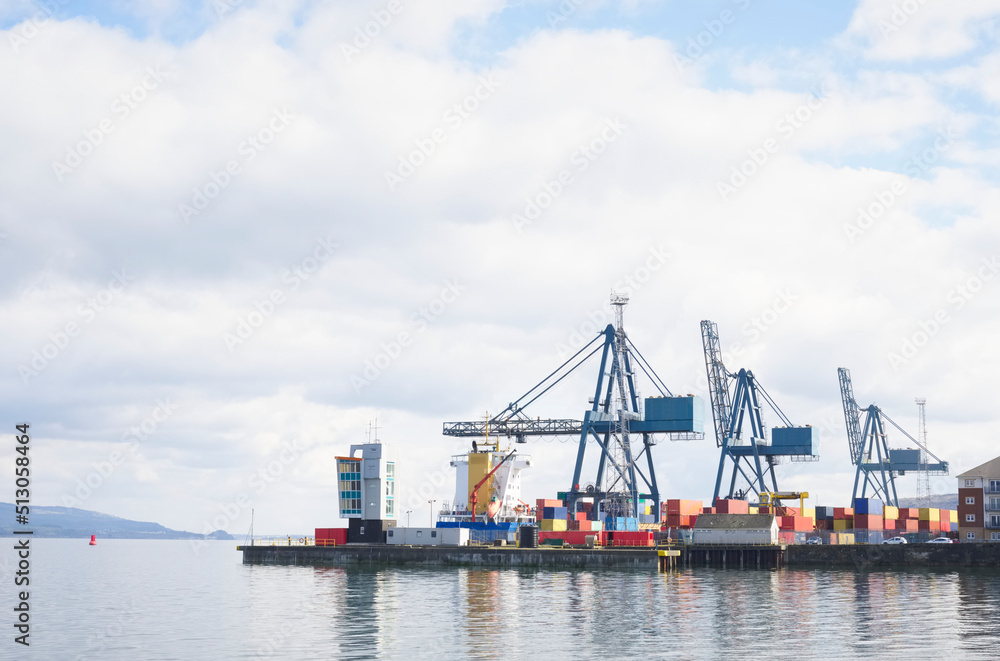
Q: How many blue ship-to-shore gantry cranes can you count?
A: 3